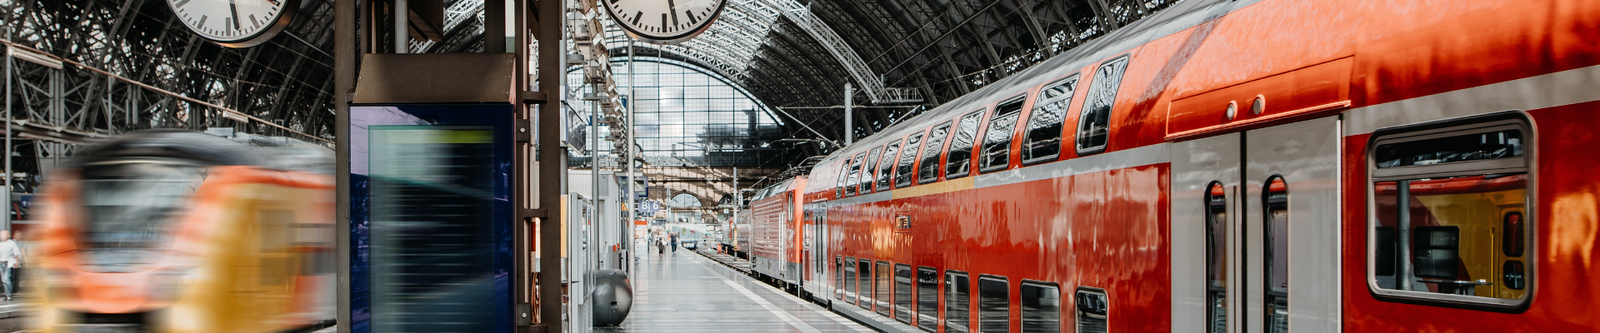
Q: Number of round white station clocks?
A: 2